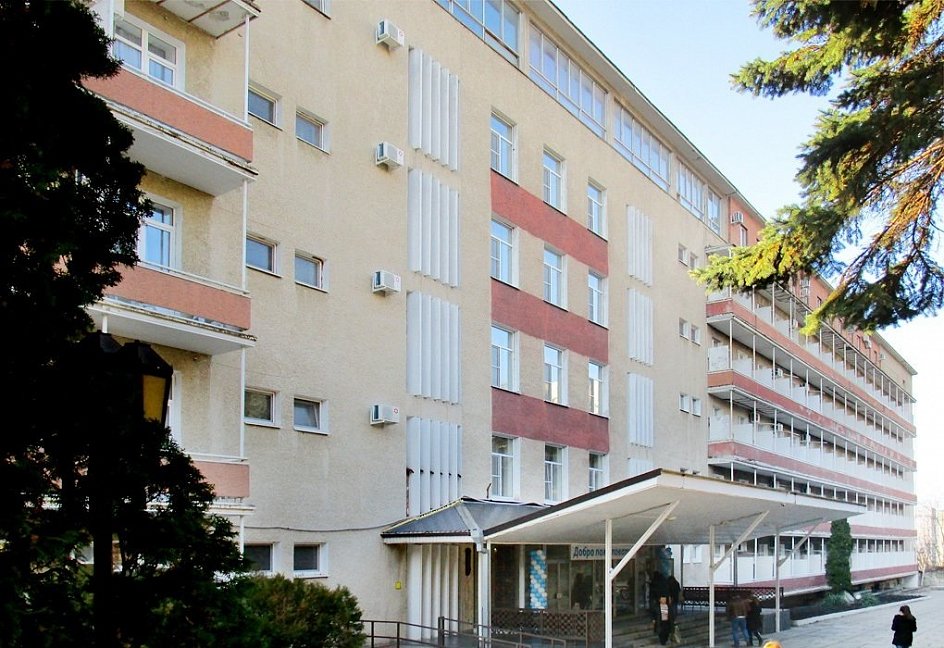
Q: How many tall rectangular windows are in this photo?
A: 12